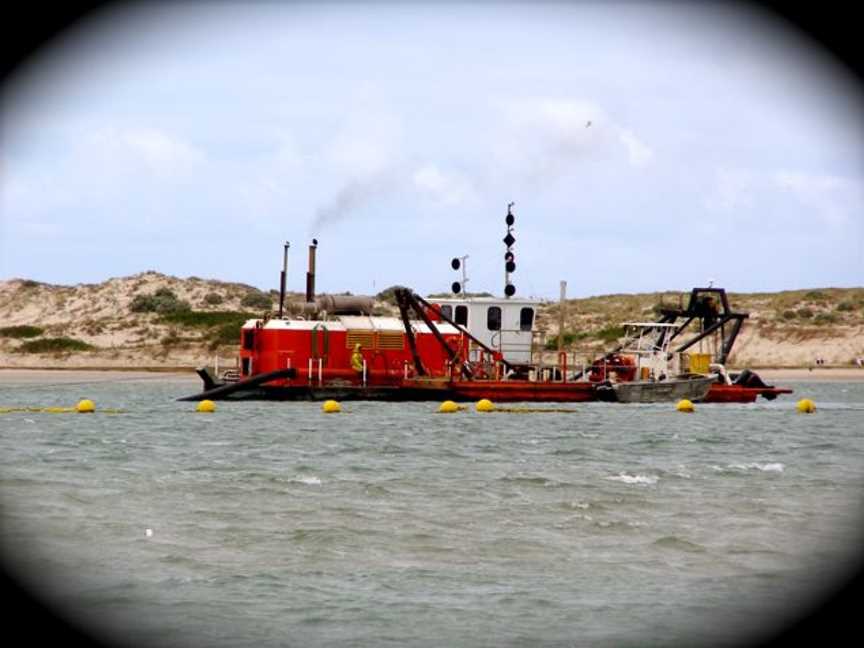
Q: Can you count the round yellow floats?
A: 7